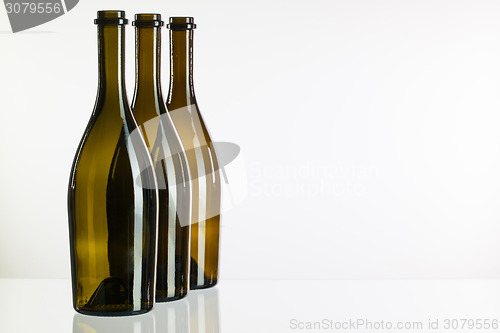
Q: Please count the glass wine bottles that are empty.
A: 3